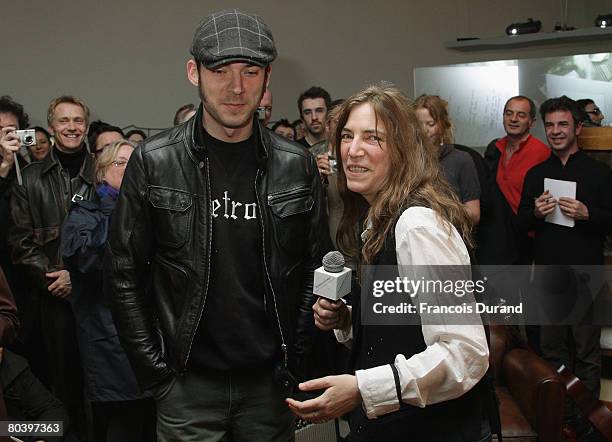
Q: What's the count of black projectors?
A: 2